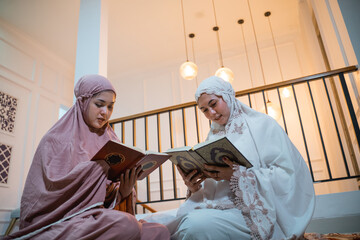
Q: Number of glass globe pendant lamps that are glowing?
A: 4